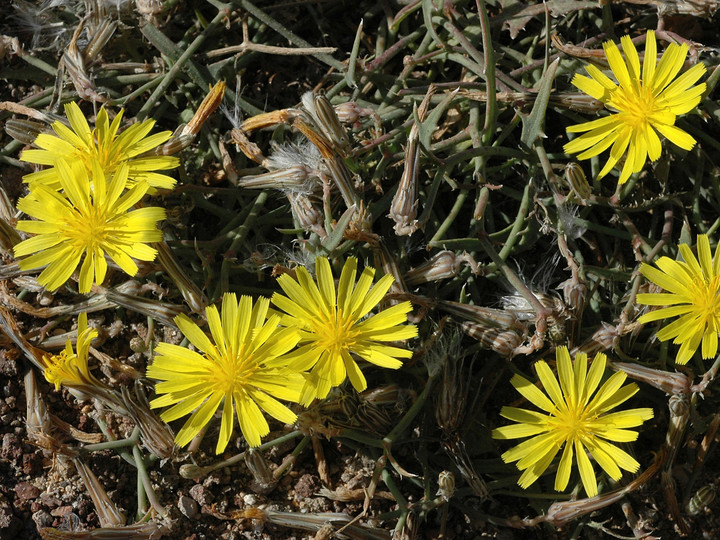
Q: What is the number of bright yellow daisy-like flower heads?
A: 8